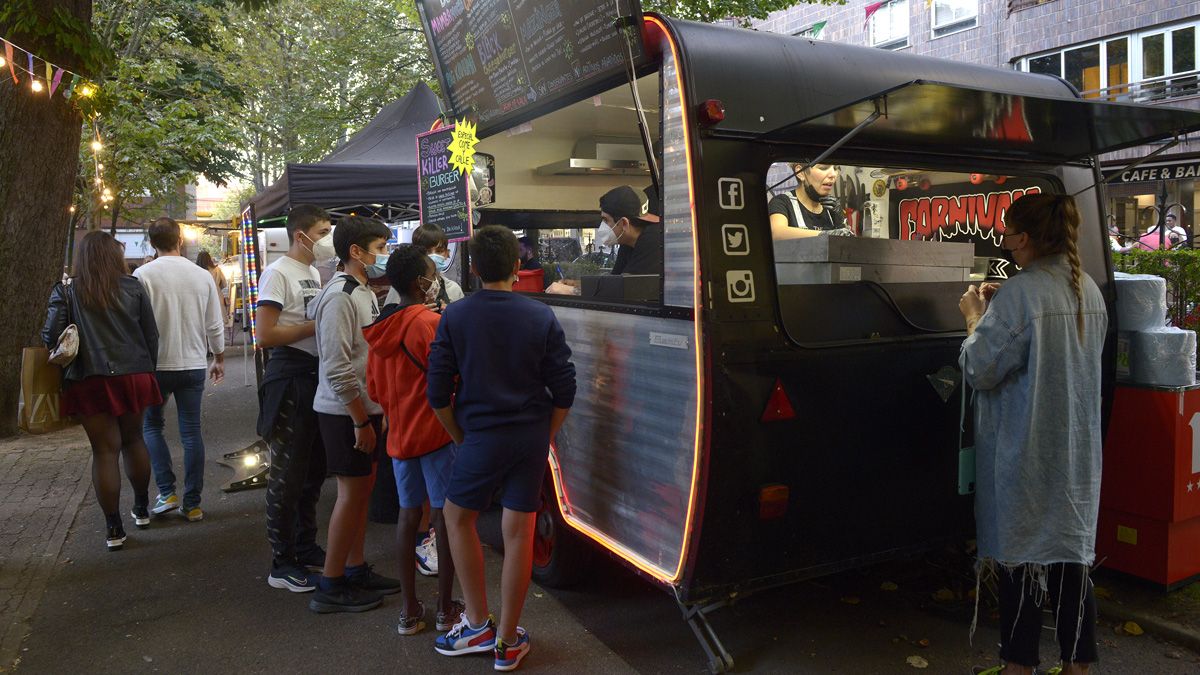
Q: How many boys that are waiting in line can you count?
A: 5